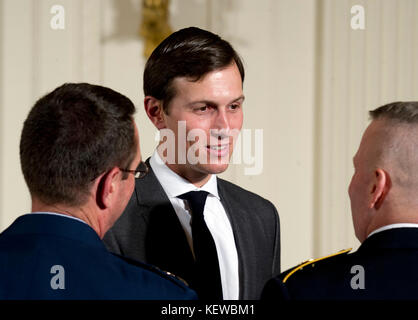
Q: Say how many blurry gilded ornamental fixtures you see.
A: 1